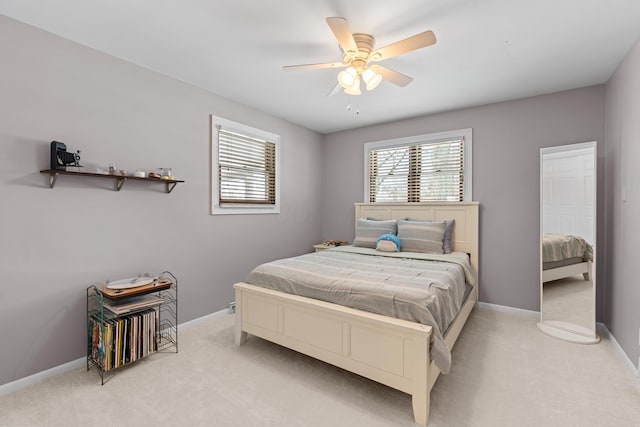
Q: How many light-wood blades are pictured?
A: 5